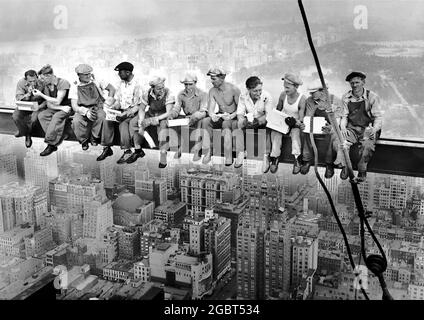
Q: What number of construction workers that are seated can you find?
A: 11